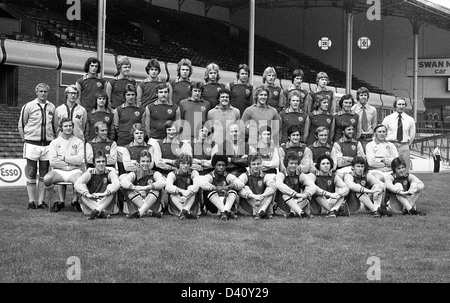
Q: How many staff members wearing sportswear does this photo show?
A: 4